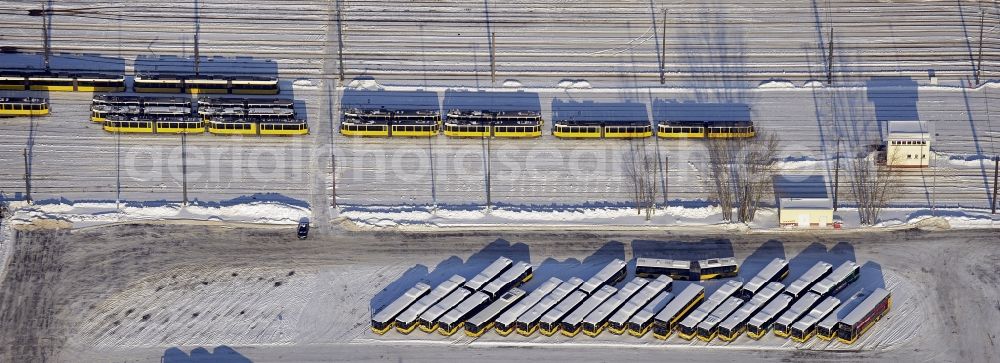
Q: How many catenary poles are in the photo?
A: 14